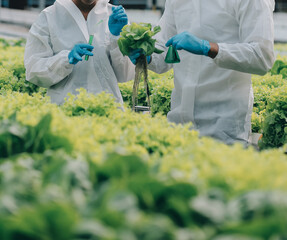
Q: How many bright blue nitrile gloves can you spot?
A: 4